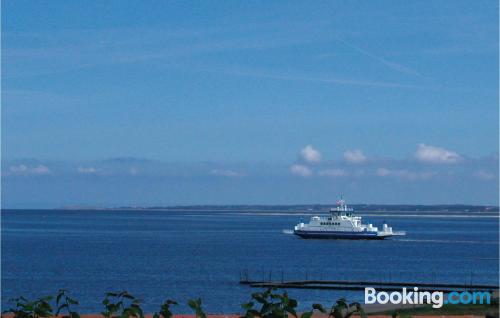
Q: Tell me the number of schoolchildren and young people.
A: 0